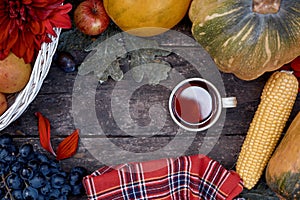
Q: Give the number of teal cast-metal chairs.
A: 0